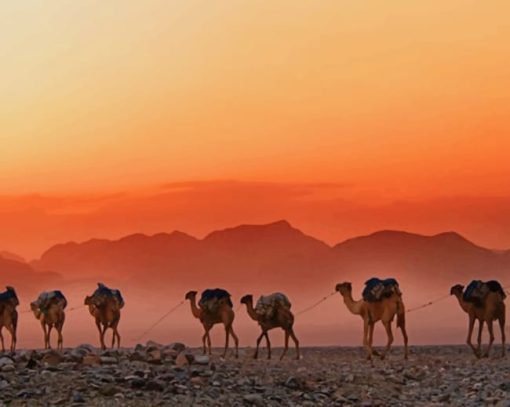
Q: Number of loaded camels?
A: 7